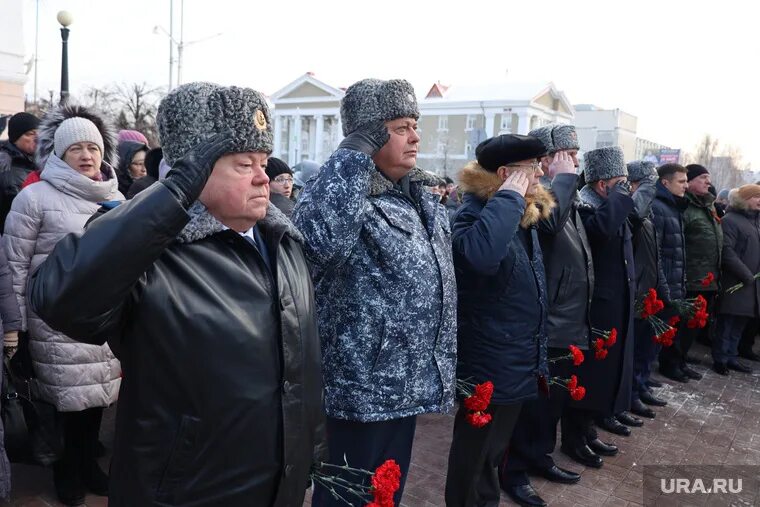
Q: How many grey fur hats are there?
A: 5